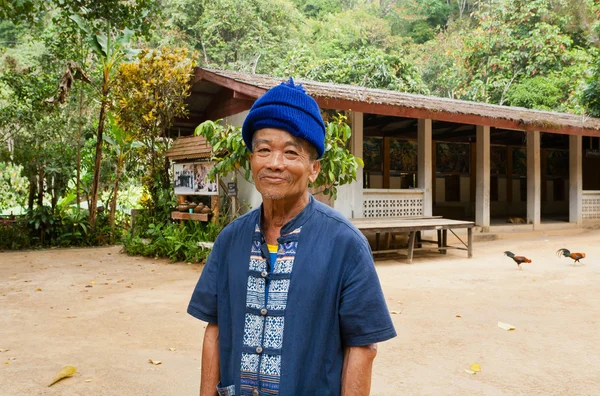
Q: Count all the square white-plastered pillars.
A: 5